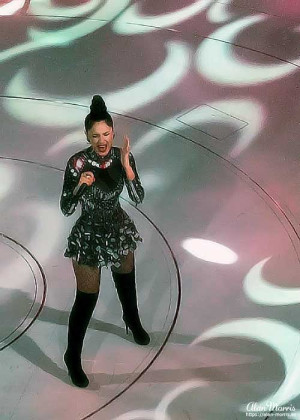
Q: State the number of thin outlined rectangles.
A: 1